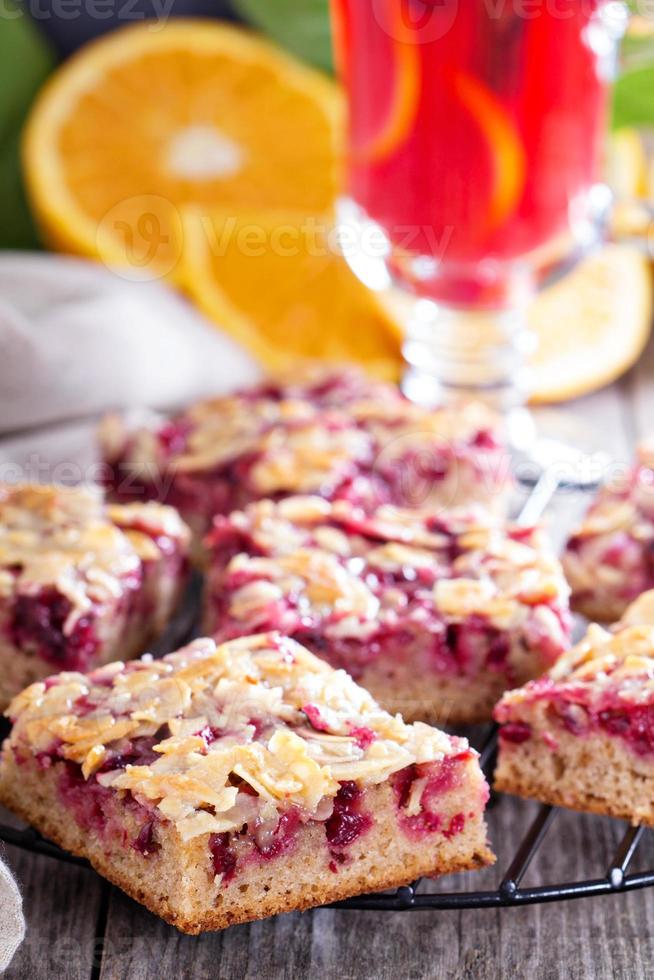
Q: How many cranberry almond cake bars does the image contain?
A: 6